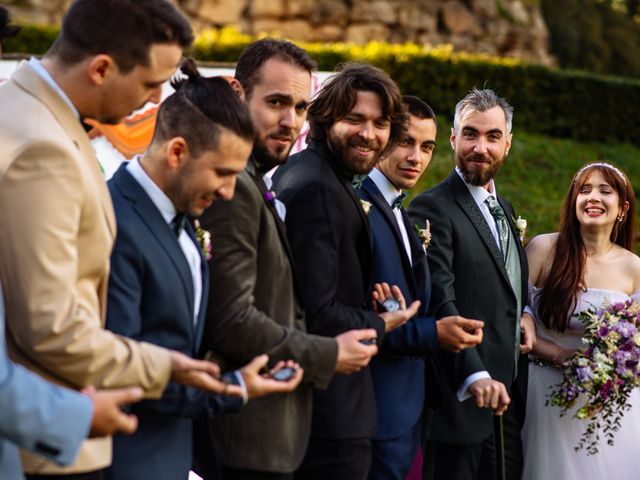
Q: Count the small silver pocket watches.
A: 2